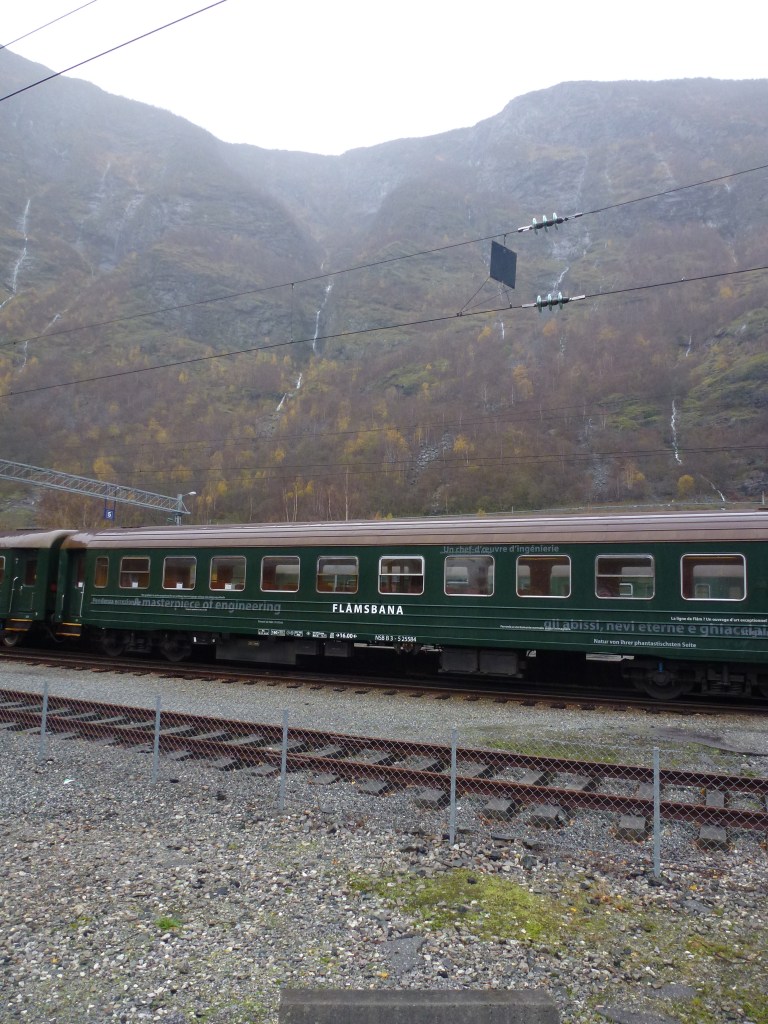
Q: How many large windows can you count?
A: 10